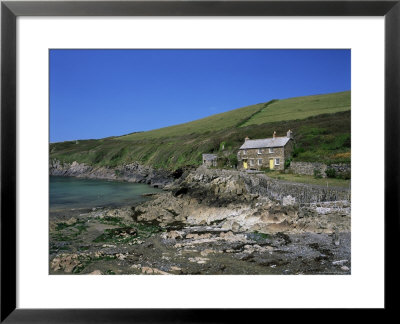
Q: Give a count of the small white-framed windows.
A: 6